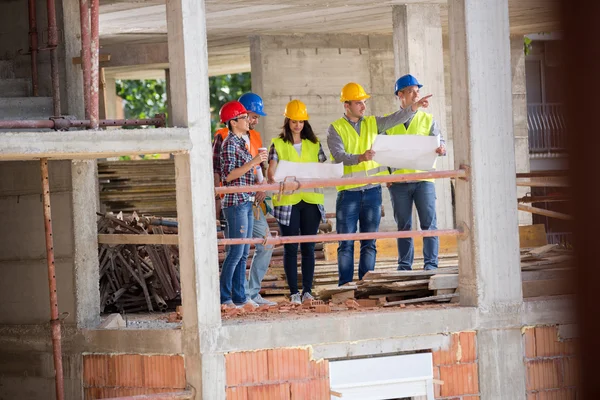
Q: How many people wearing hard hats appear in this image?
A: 5